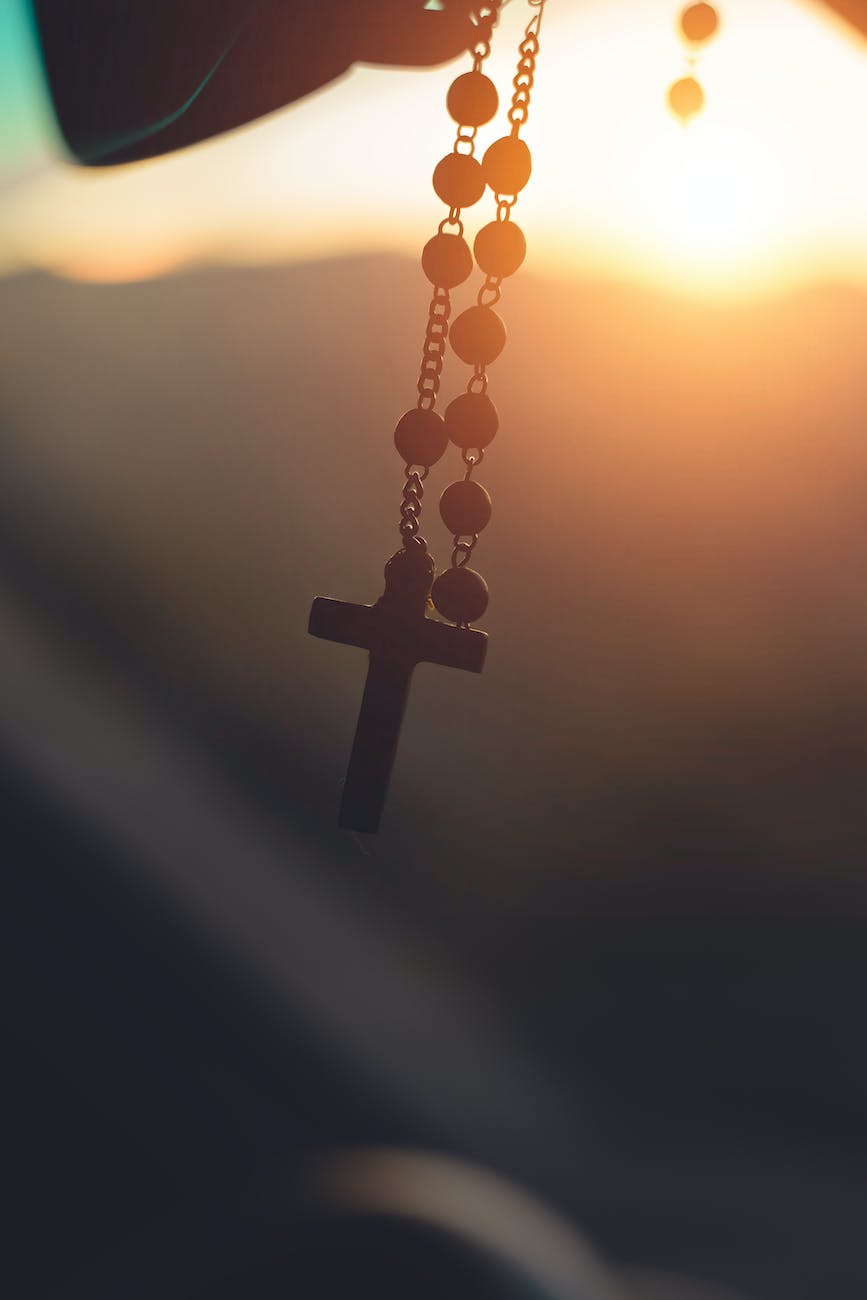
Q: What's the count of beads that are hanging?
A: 12